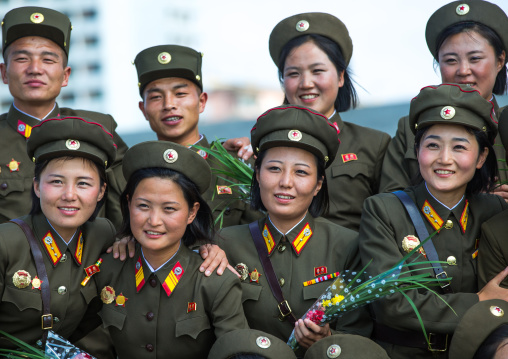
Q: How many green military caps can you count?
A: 11